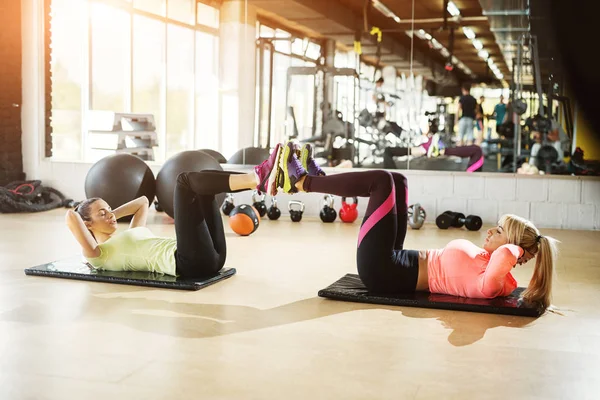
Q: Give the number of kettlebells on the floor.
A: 6